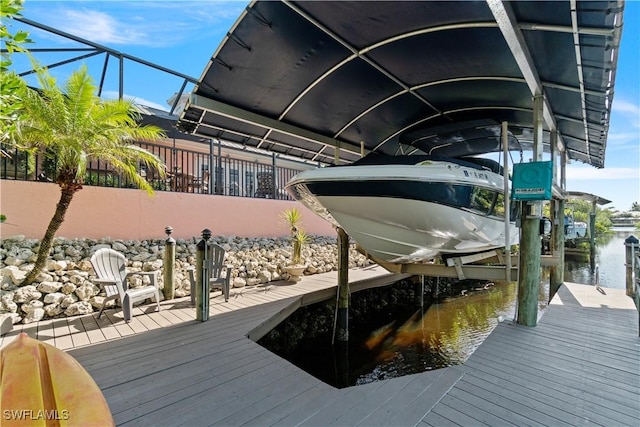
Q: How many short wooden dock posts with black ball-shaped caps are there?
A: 2